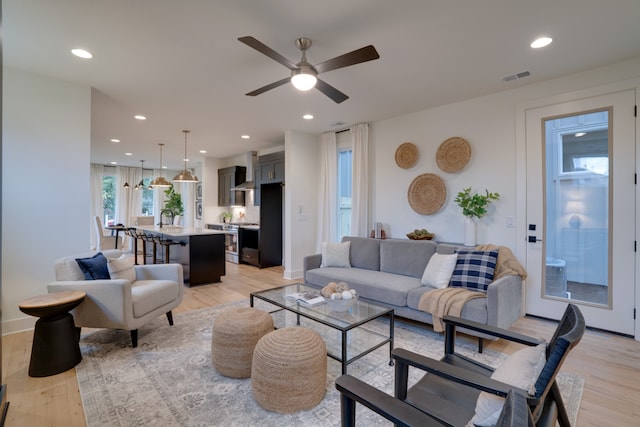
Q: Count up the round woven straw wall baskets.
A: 3